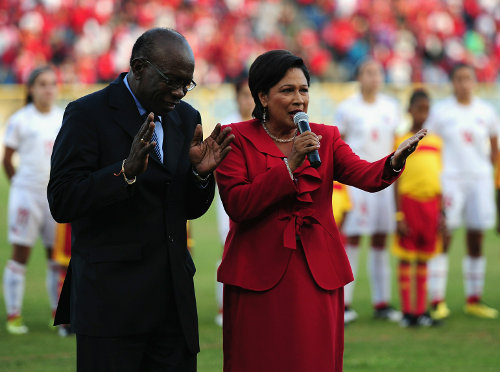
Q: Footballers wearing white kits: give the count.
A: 4